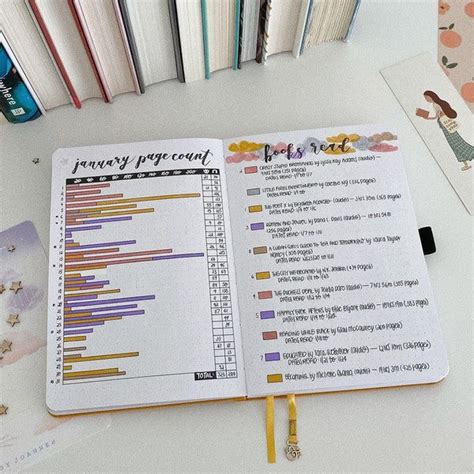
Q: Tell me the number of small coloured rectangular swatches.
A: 11